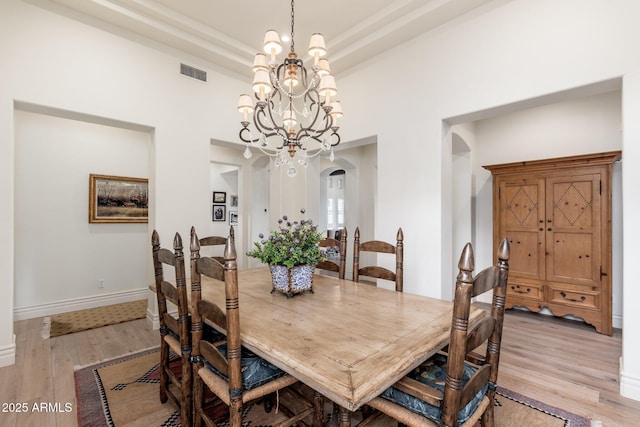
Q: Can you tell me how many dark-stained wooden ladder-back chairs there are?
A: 6